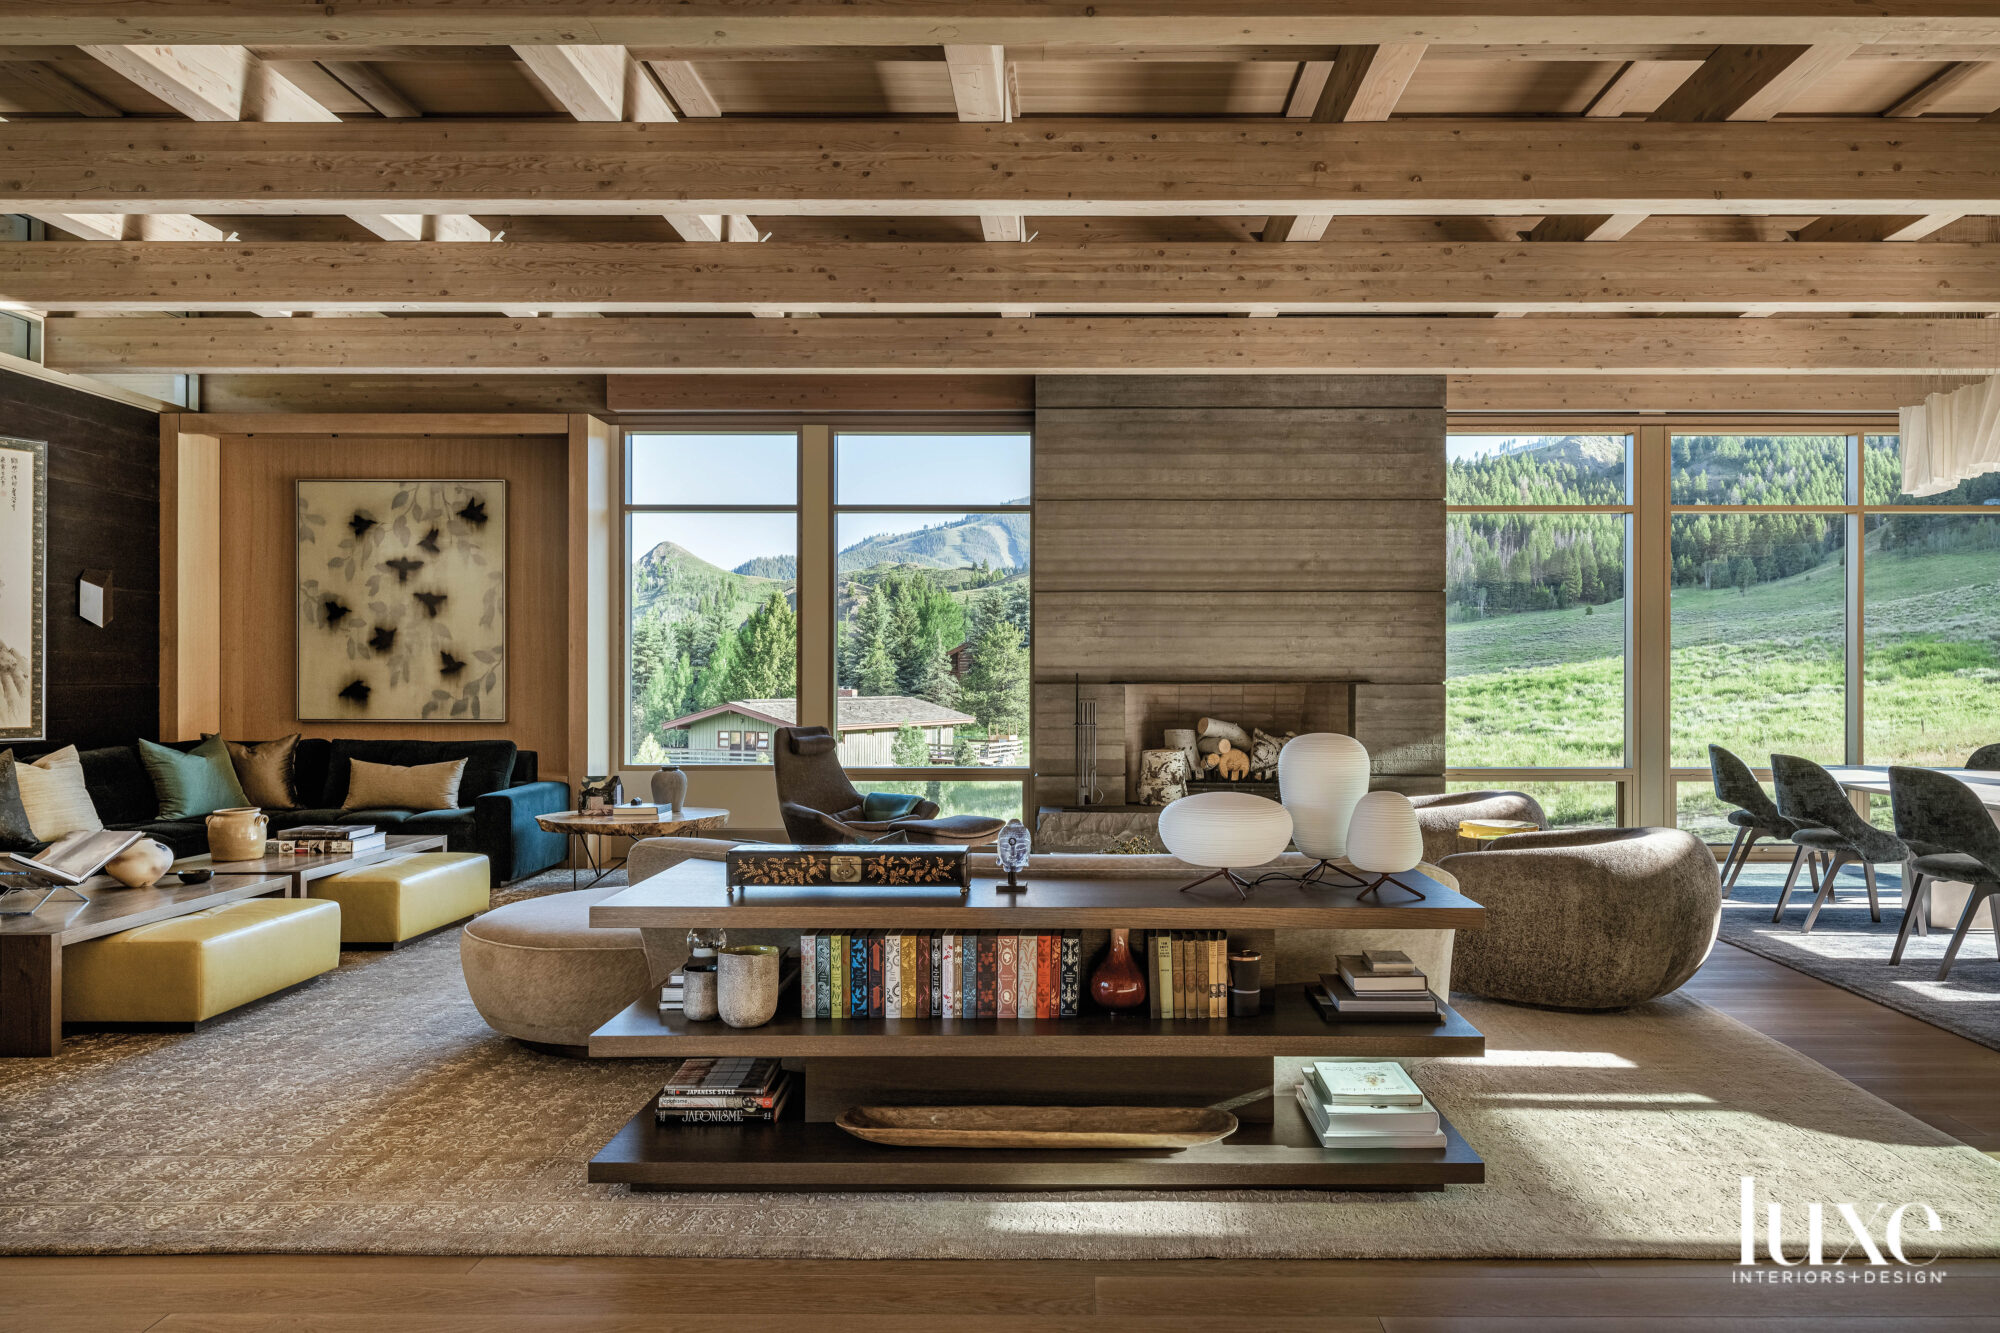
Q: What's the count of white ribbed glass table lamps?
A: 3